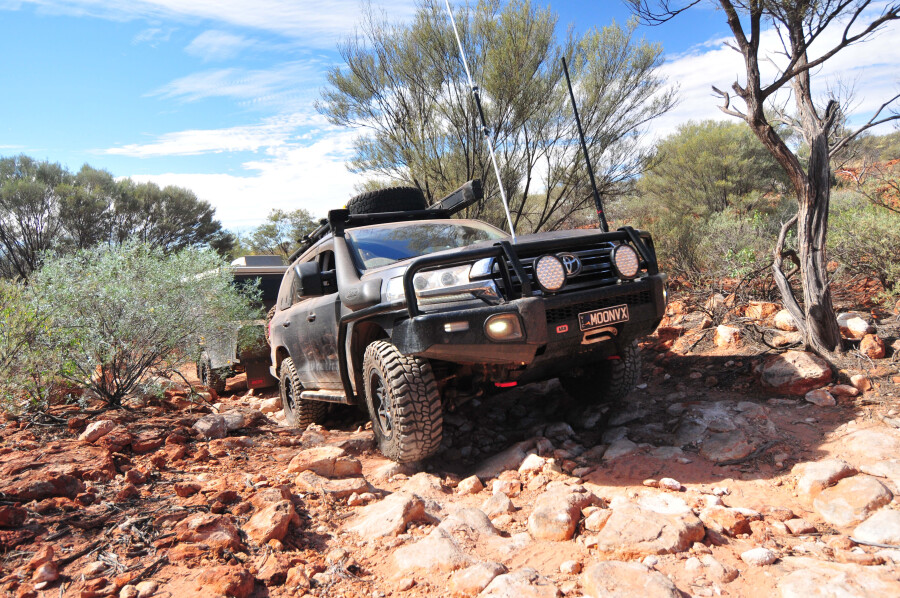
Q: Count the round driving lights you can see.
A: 2